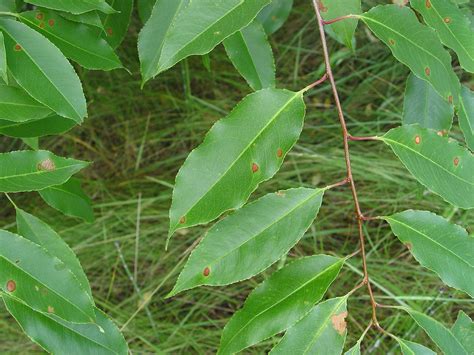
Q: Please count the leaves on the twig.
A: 10